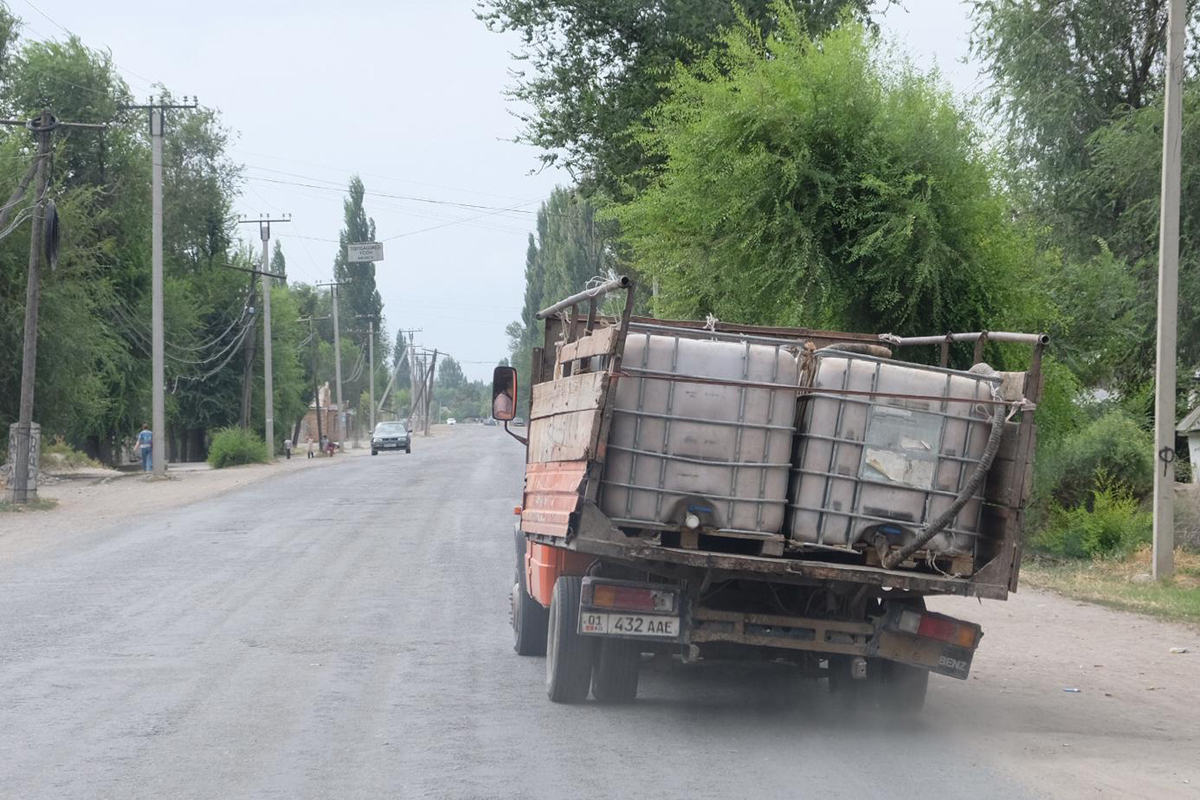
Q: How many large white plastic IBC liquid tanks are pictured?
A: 2